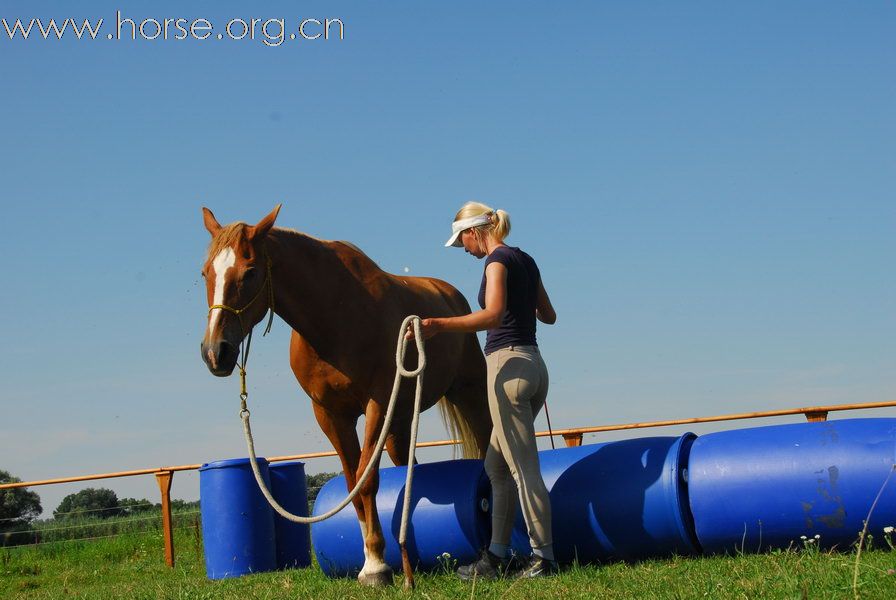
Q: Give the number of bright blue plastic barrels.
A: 5